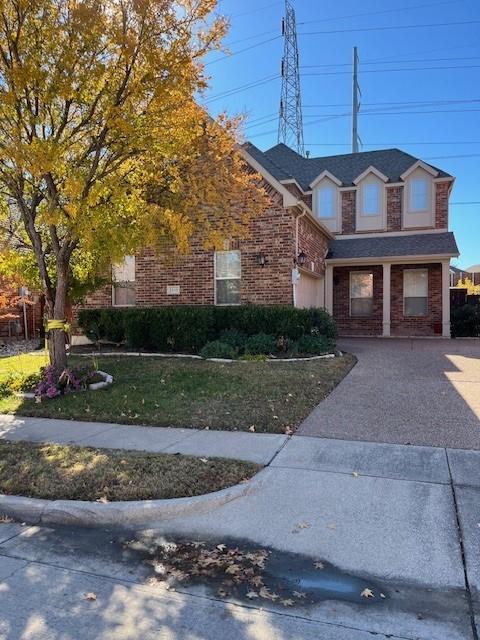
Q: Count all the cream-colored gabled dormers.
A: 3